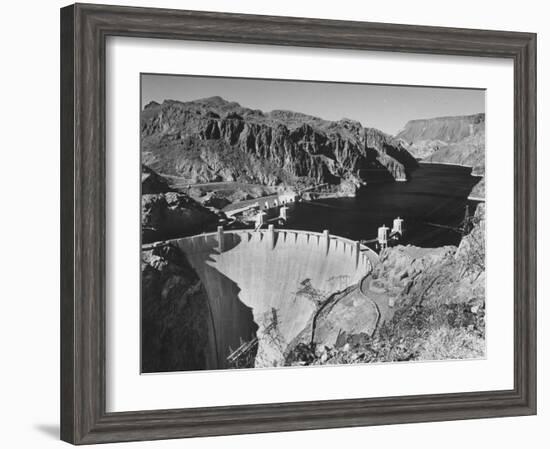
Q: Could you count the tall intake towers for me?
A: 4